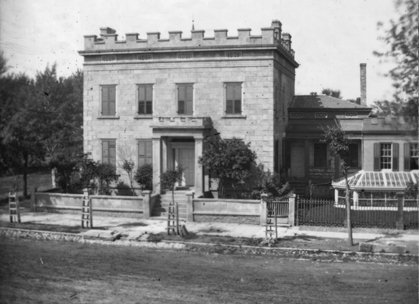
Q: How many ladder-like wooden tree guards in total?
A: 4